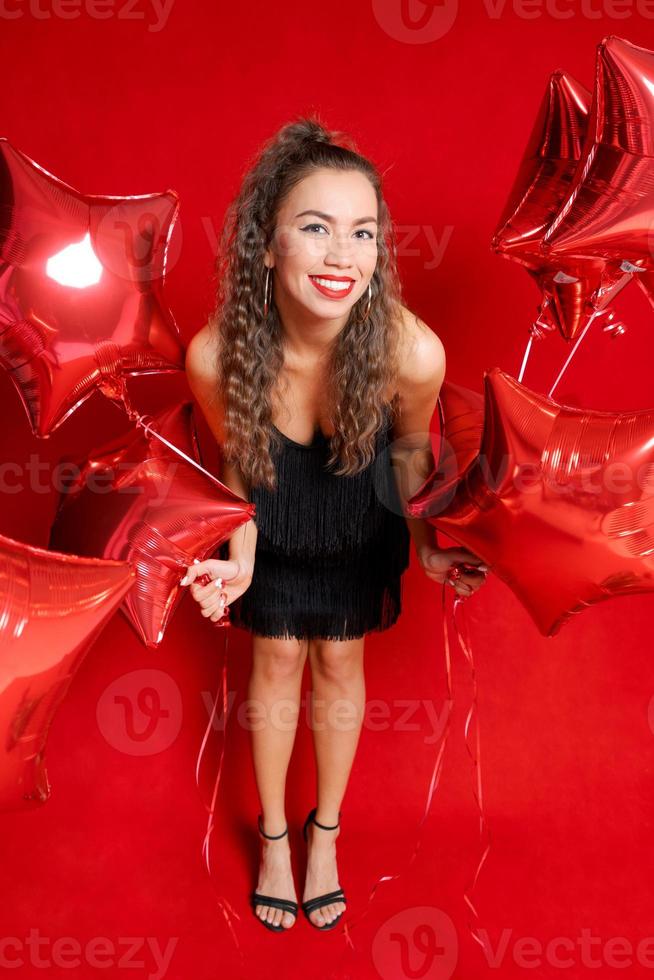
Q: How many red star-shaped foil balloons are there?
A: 7